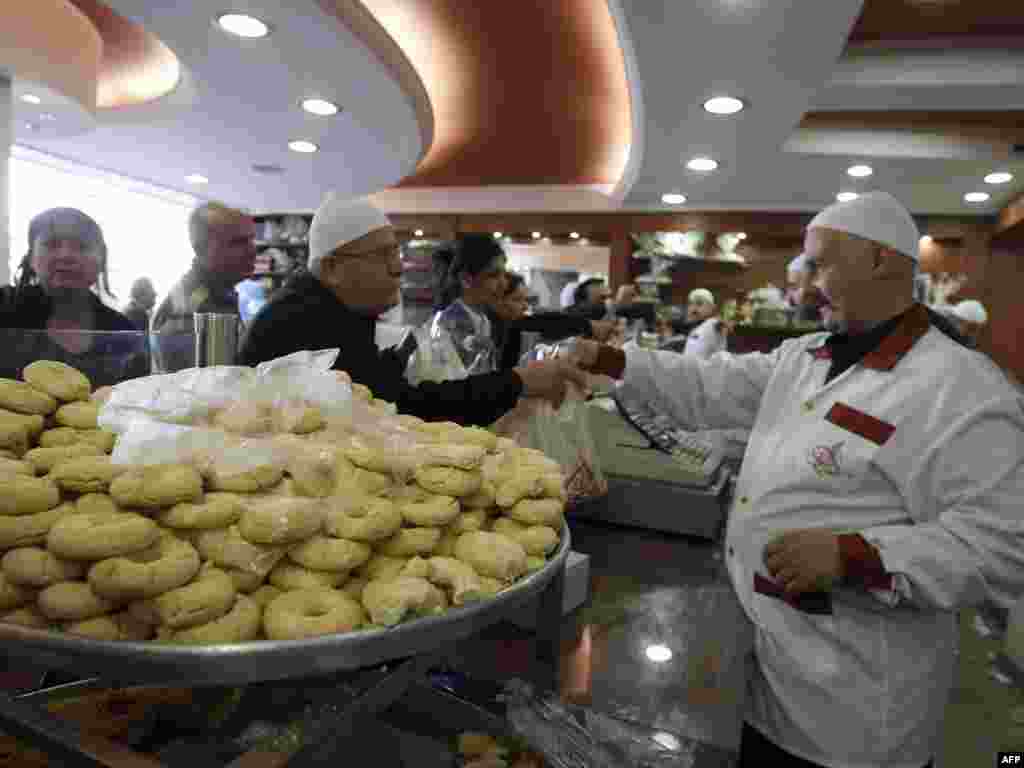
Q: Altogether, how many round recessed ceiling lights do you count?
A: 12